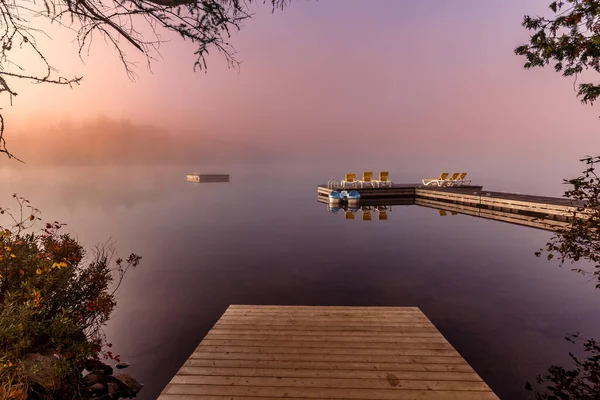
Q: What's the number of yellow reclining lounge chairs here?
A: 6